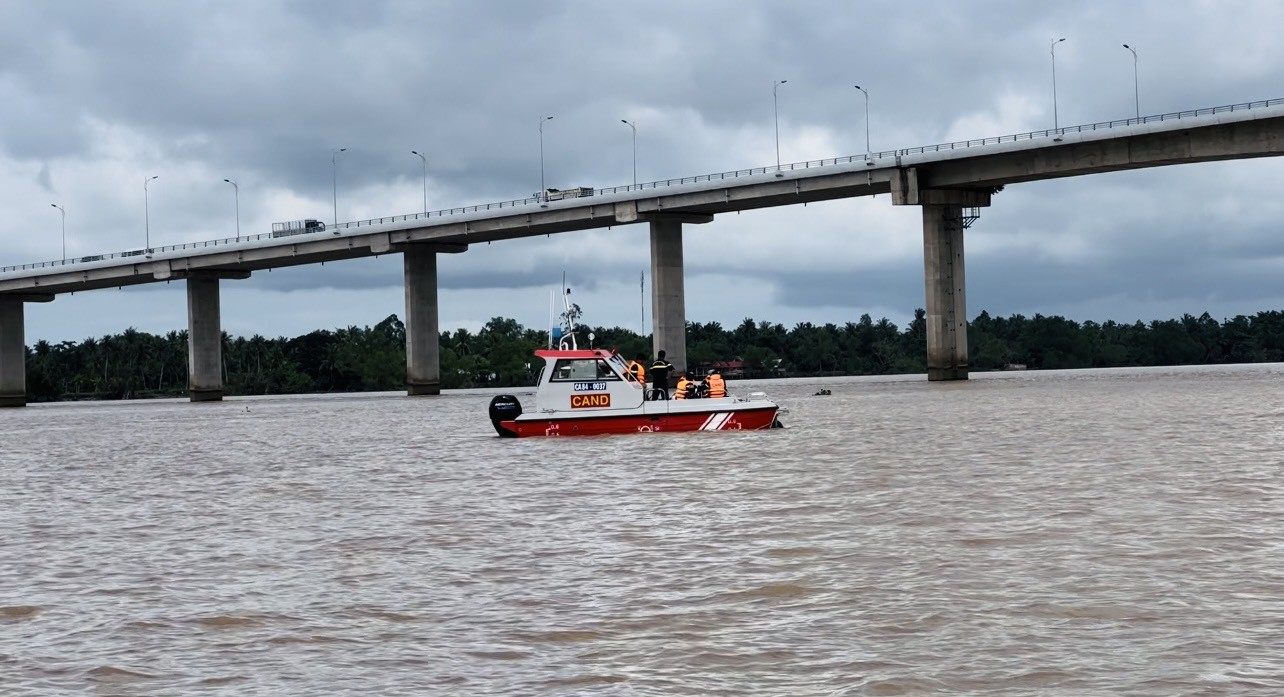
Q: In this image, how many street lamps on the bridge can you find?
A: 11